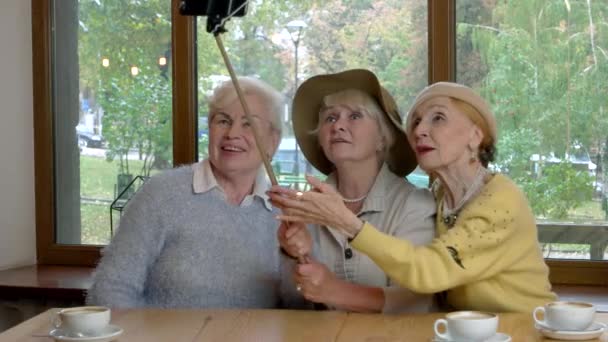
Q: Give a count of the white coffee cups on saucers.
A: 3